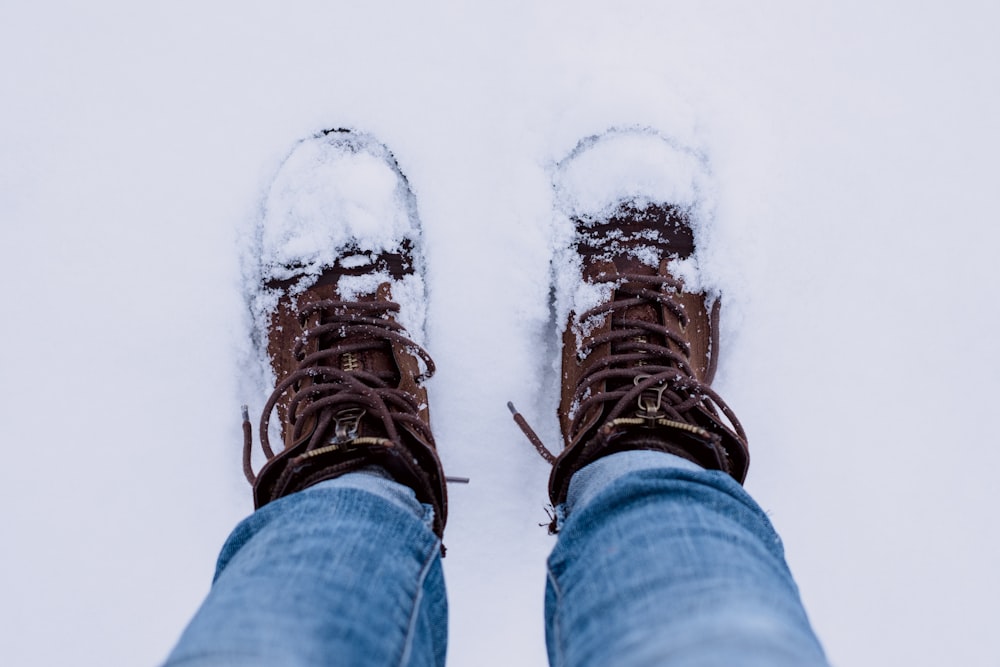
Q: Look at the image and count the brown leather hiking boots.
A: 2